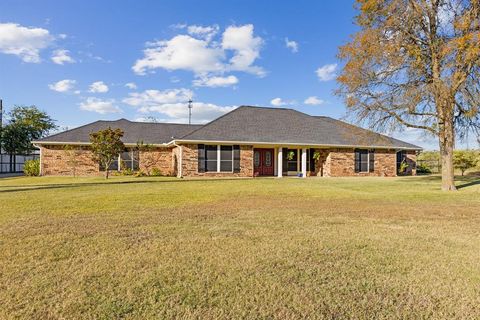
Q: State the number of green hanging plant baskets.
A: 2